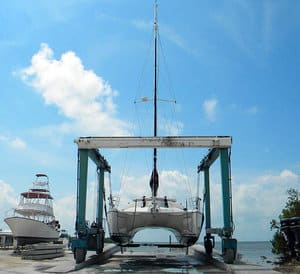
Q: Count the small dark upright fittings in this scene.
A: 2